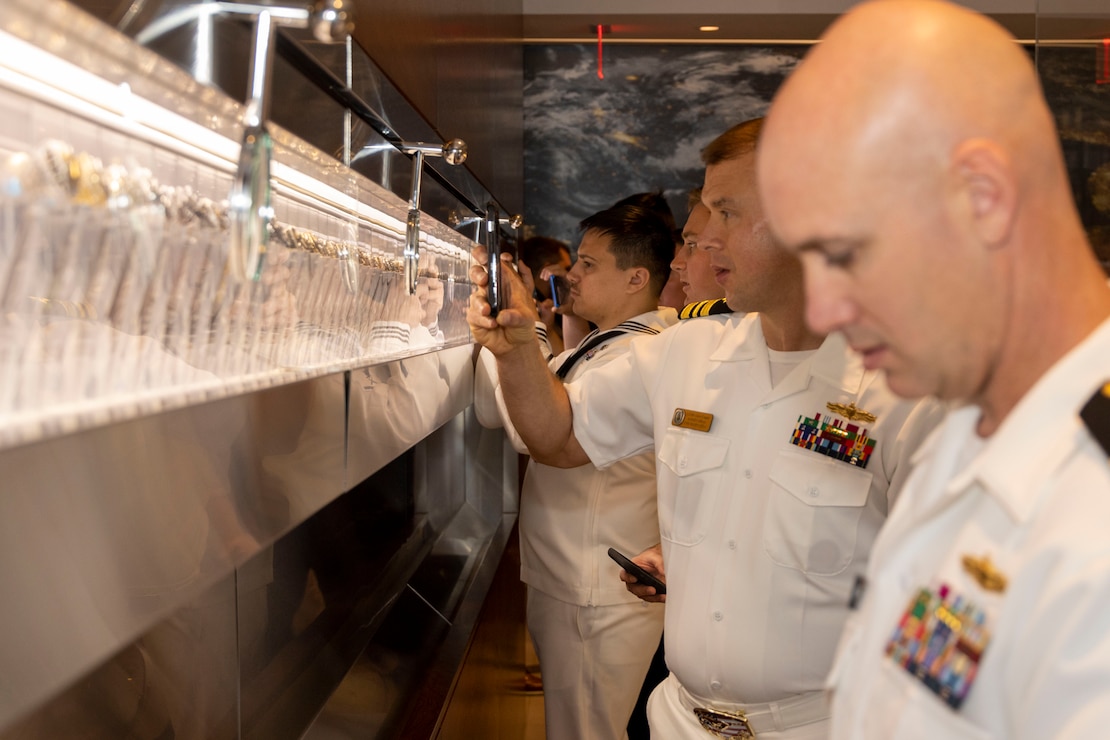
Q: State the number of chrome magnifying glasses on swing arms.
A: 3